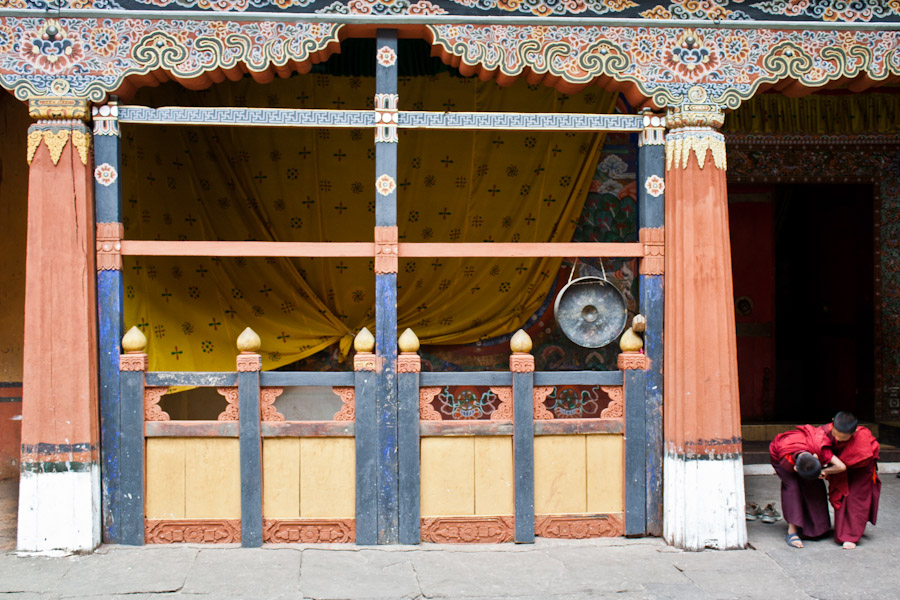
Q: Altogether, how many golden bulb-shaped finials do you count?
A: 6